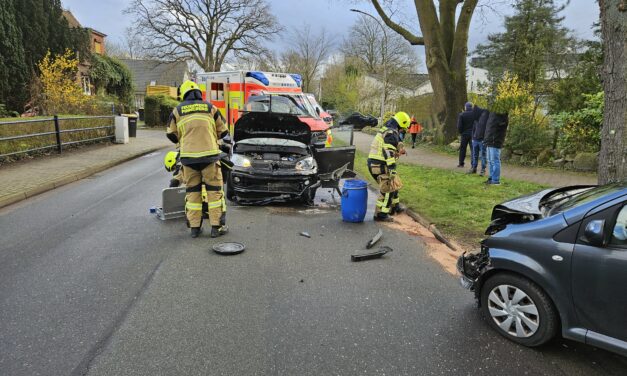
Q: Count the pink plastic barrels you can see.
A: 0